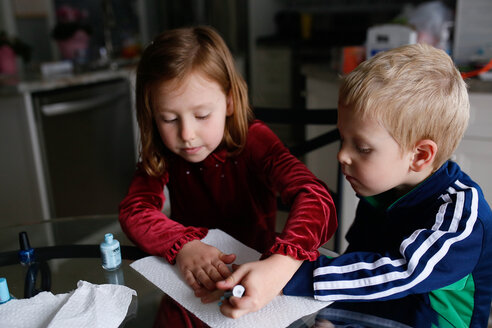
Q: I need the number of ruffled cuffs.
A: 2